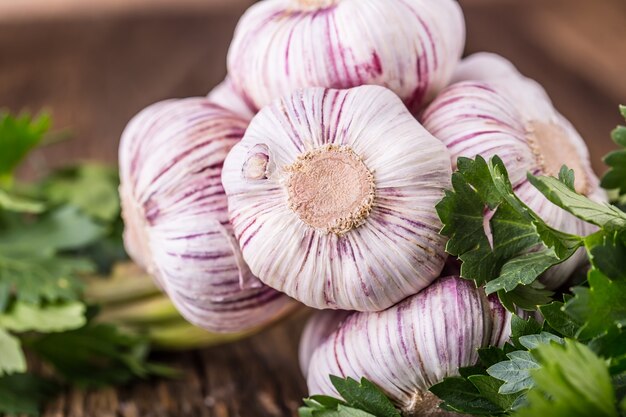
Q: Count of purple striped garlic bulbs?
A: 5